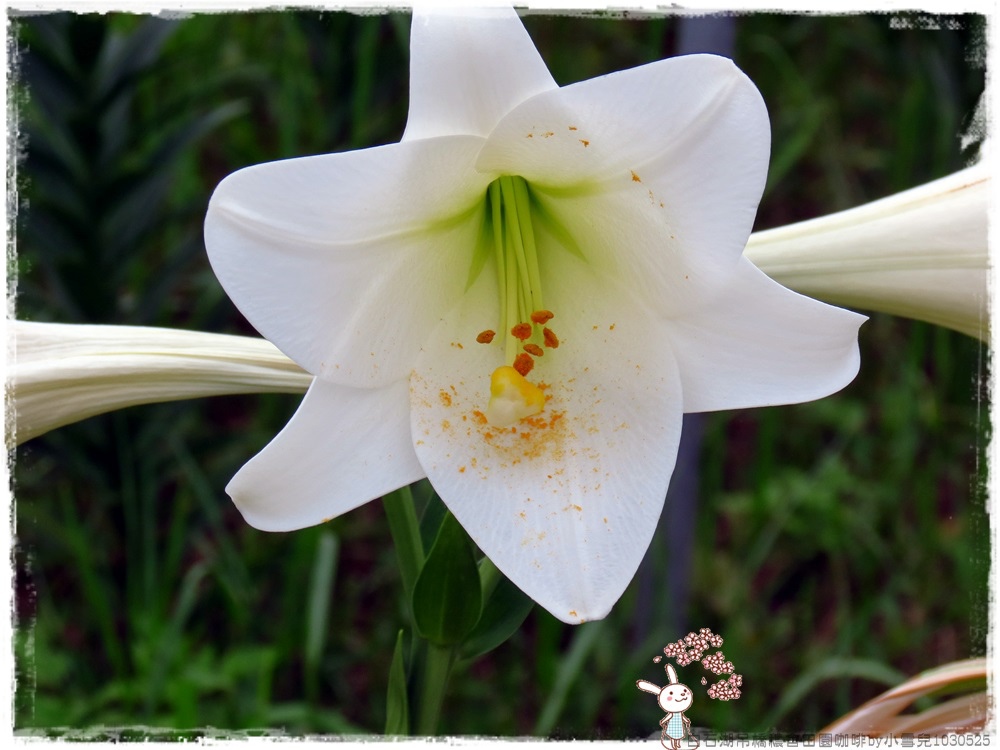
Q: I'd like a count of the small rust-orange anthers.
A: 6